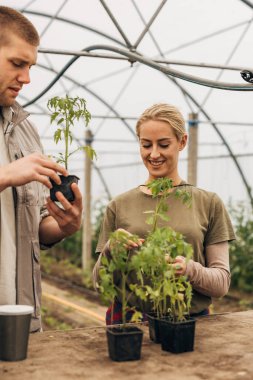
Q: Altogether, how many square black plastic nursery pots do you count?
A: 4